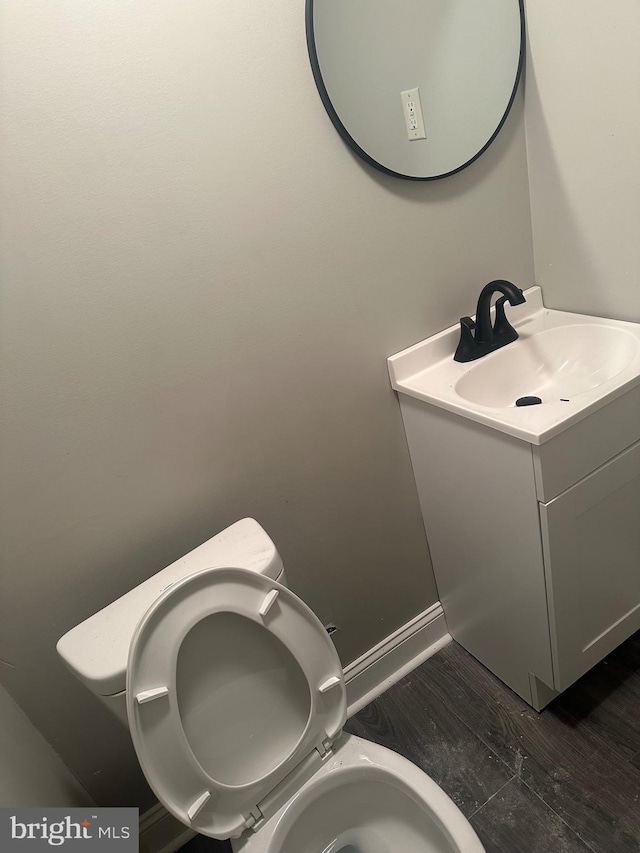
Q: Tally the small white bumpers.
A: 4